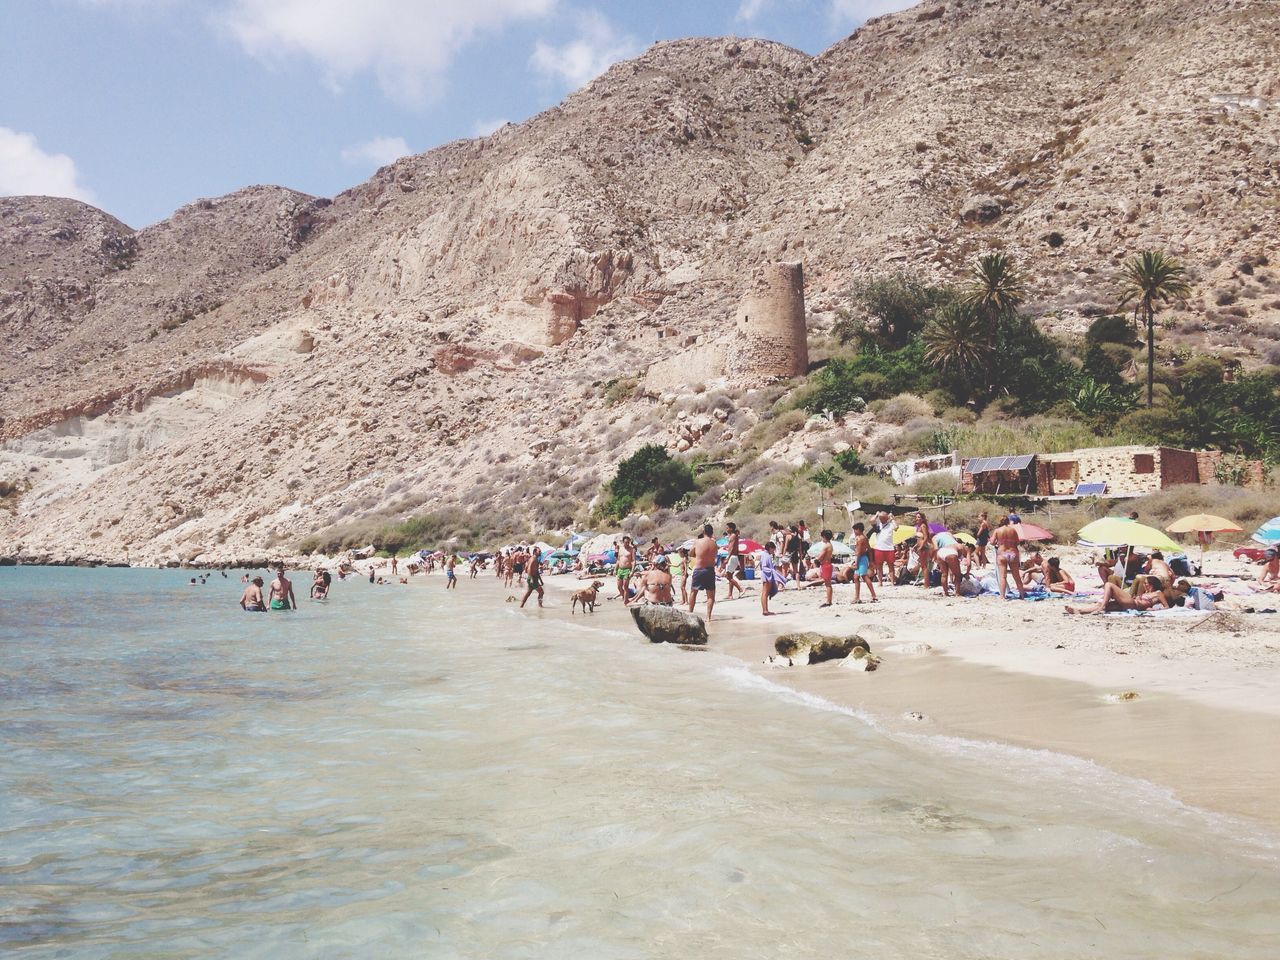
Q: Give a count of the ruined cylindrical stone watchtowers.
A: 1